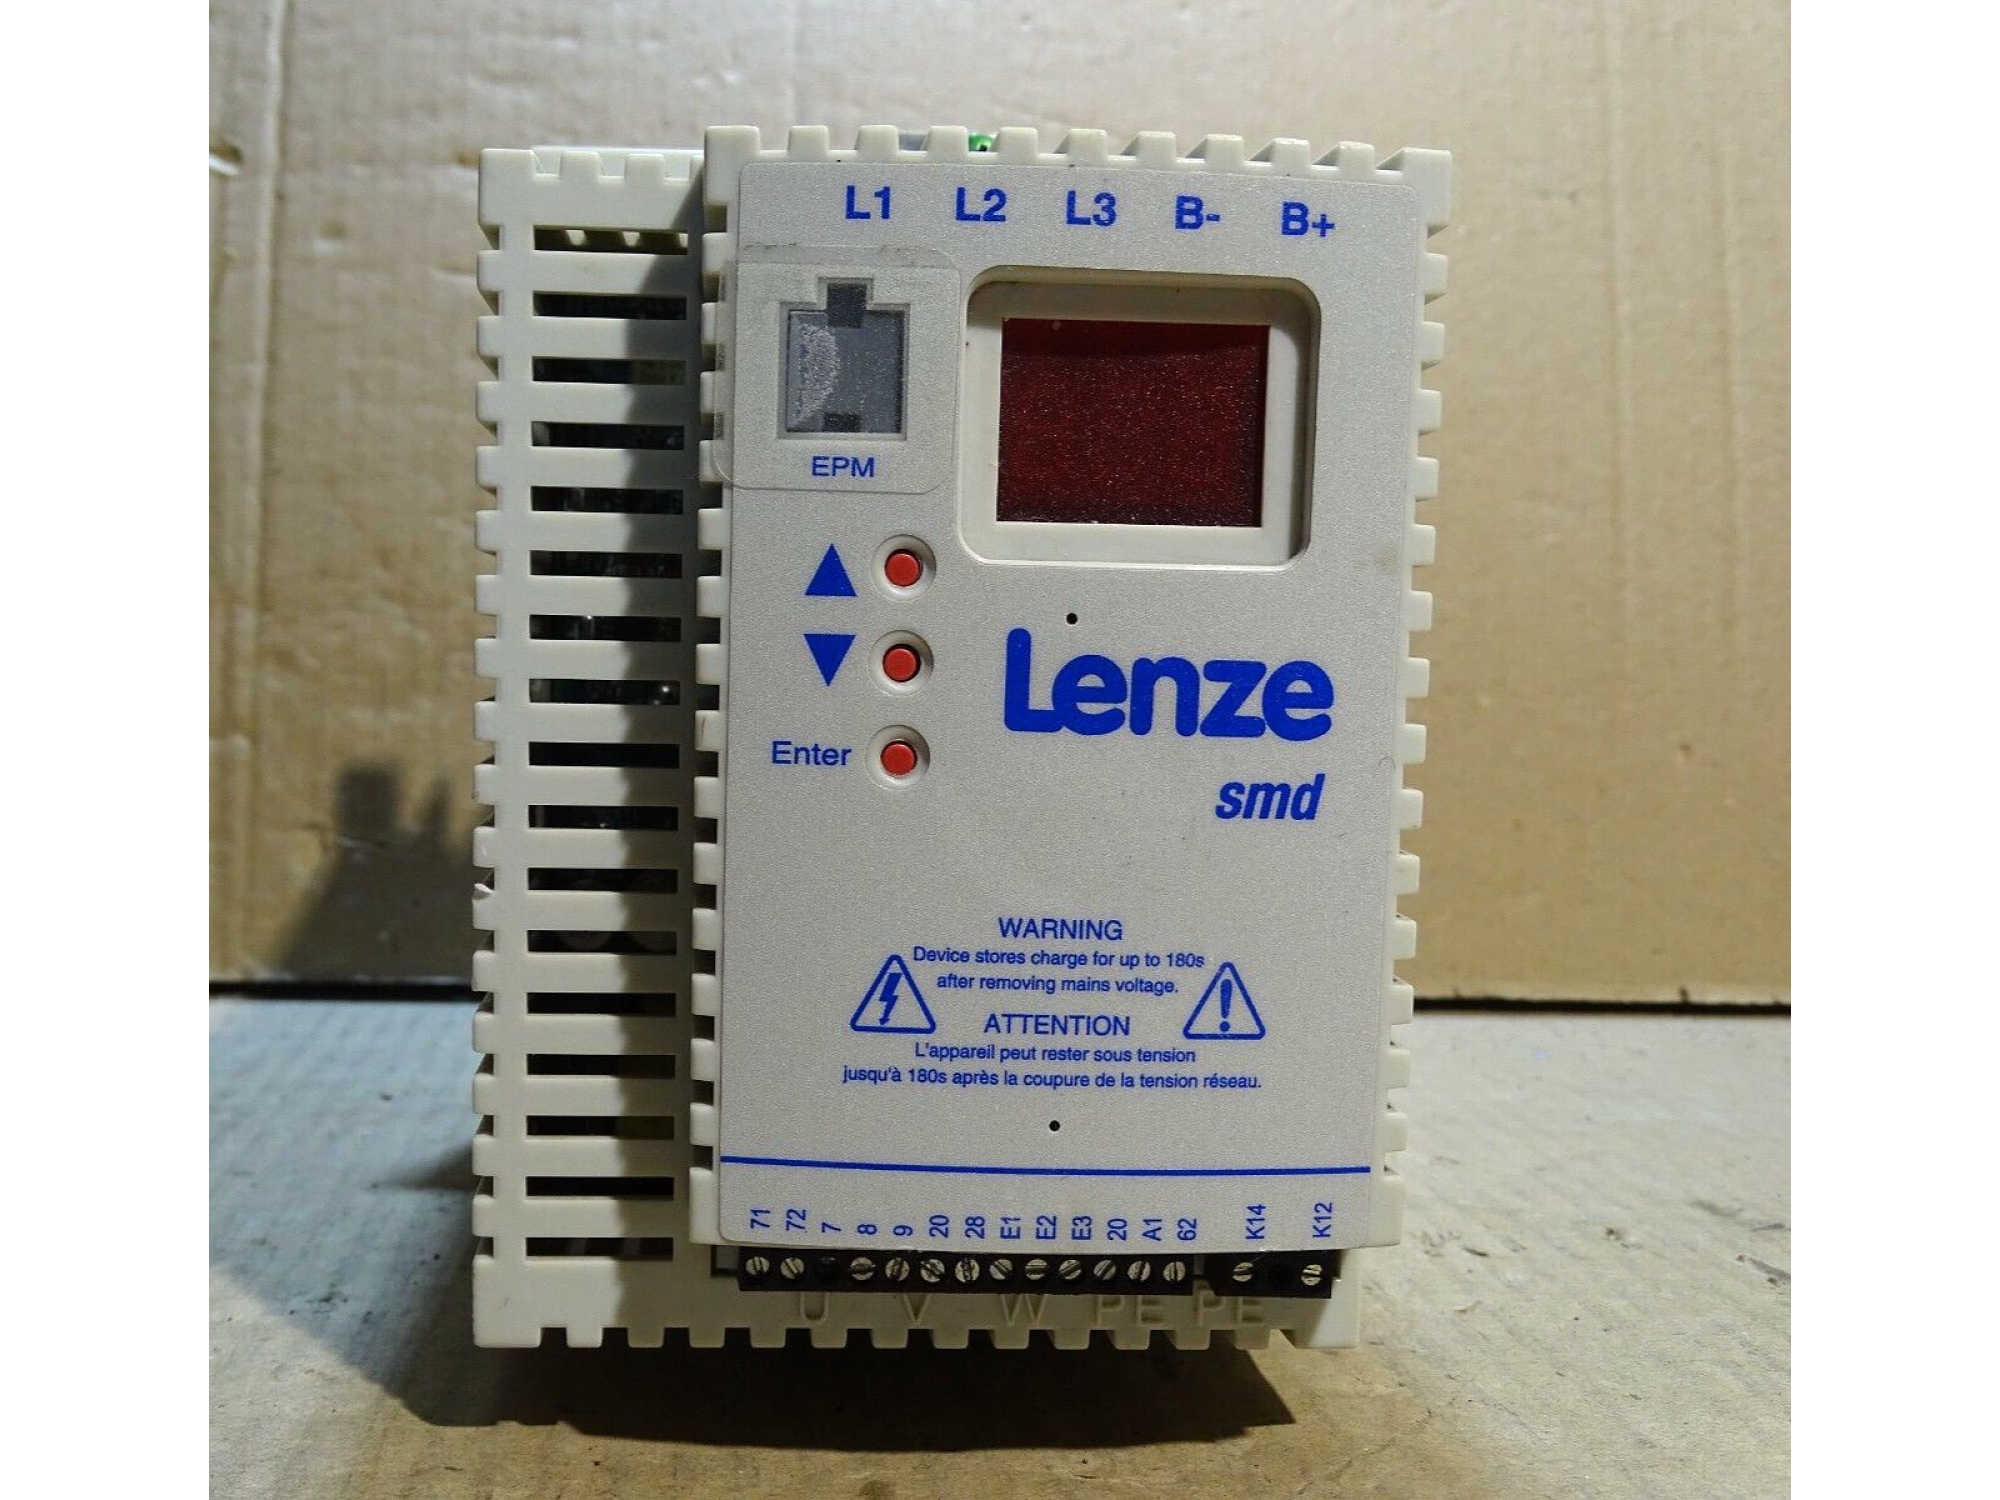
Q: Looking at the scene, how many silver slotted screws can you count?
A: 14